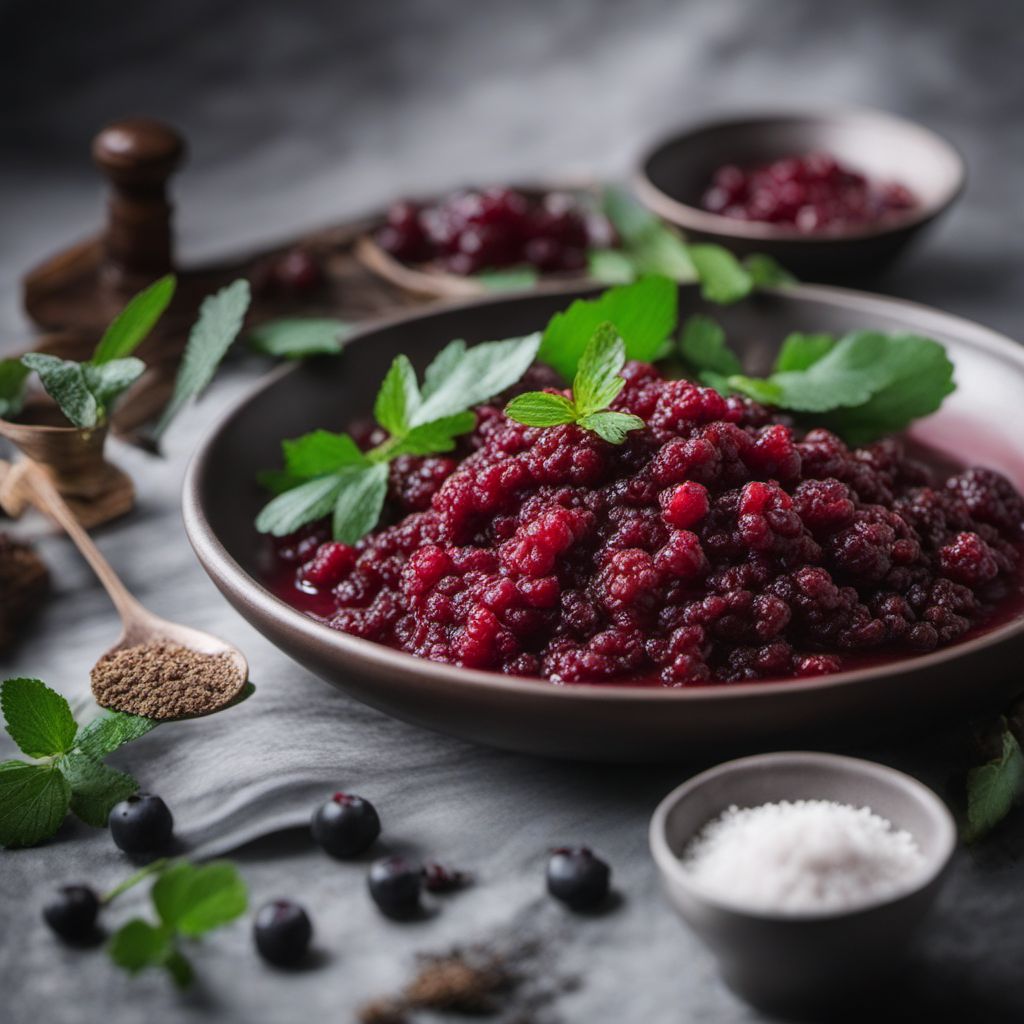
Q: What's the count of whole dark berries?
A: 6